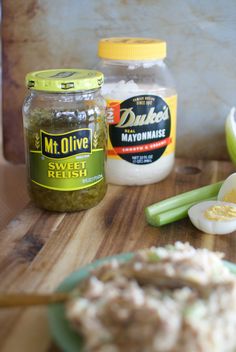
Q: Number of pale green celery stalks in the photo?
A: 2